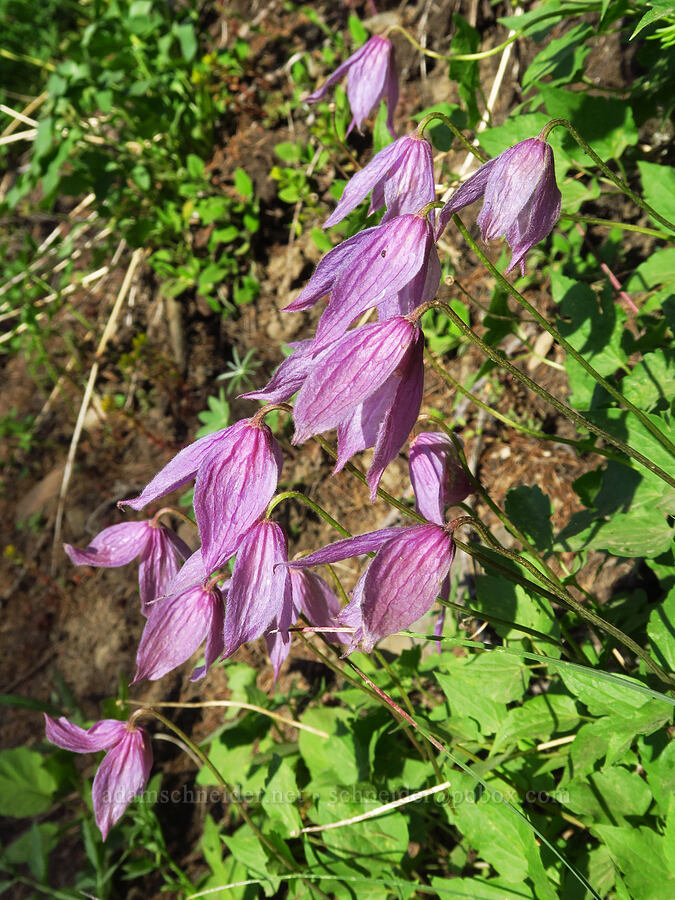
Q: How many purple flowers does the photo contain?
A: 13